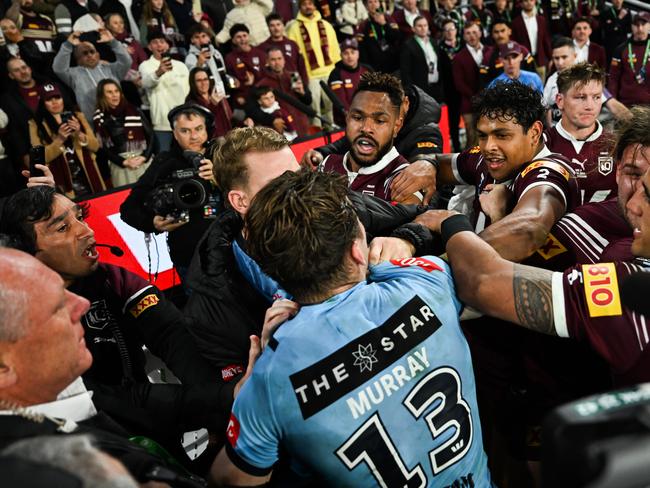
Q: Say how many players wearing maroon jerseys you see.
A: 5